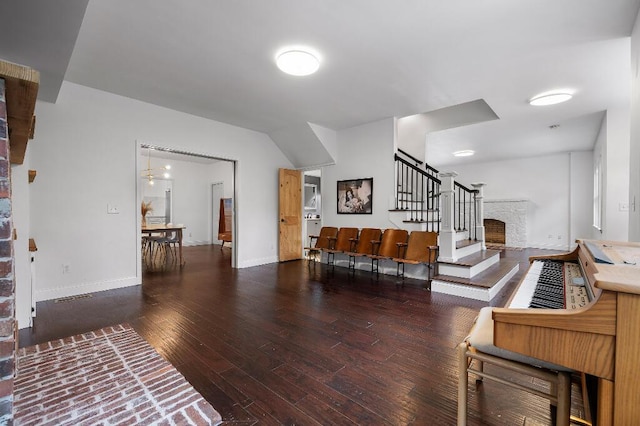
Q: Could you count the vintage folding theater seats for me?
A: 5